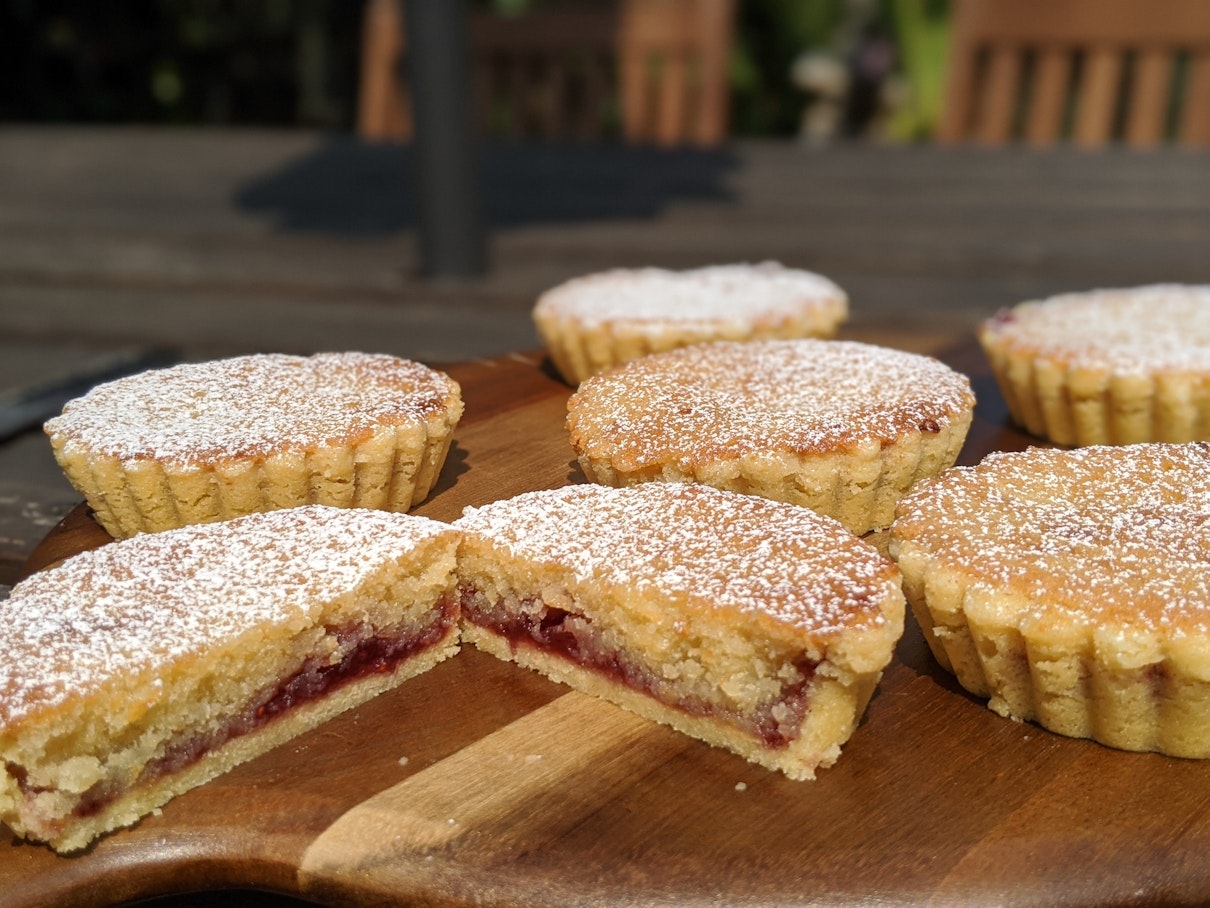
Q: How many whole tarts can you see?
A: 5